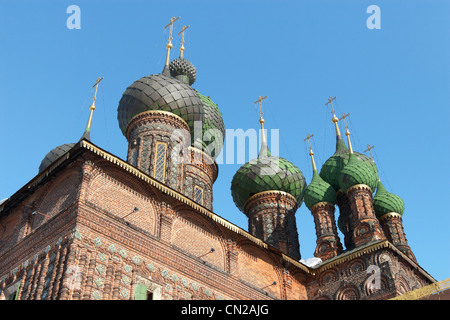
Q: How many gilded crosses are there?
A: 8